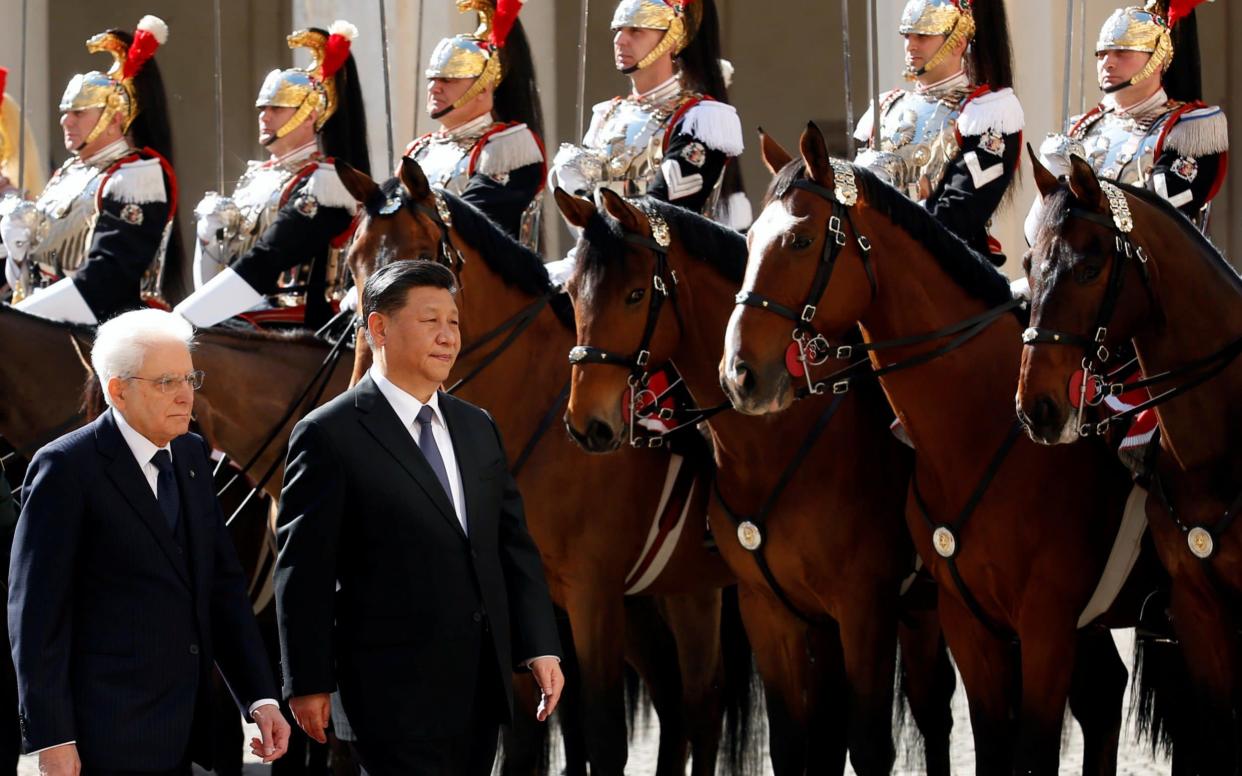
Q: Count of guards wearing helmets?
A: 6